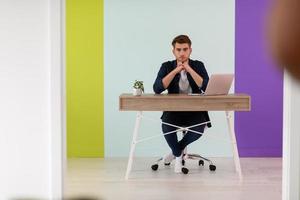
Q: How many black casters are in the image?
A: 5